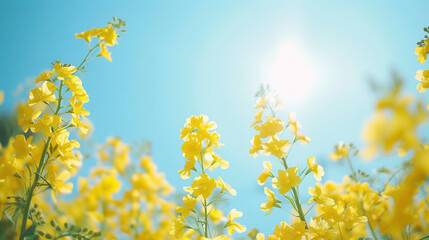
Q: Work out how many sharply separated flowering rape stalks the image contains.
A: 3